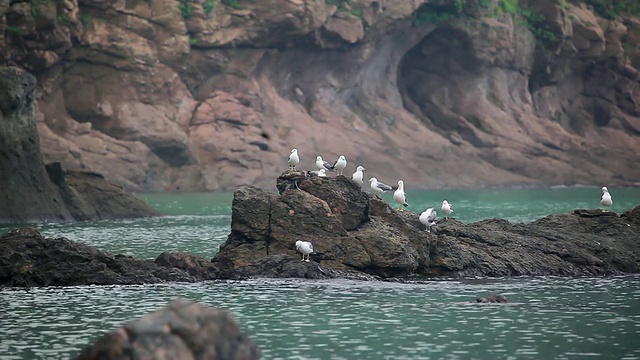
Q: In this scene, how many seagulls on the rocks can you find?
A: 11